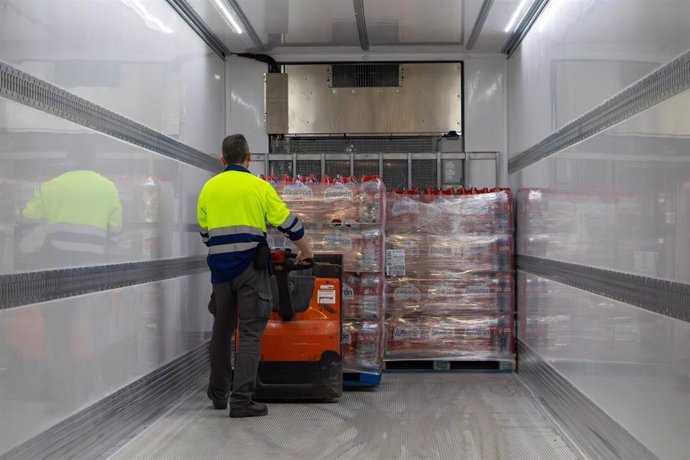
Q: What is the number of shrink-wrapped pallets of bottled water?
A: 2